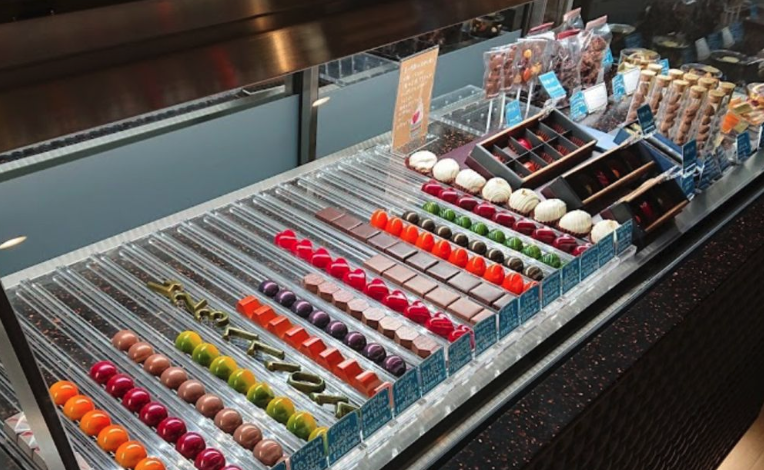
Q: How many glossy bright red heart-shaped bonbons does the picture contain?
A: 10